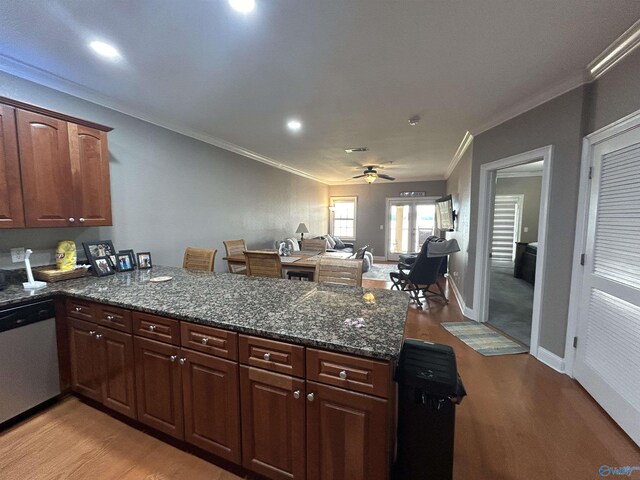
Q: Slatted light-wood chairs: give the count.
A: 5